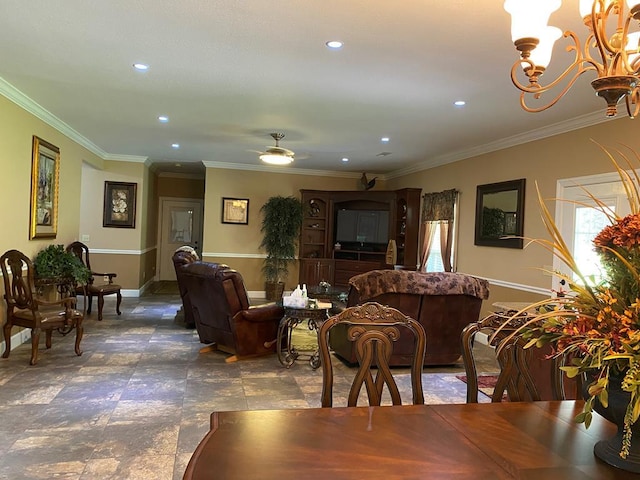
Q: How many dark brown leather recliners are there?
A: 2